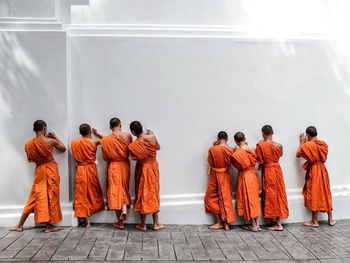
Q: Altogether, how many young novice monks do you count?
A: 8